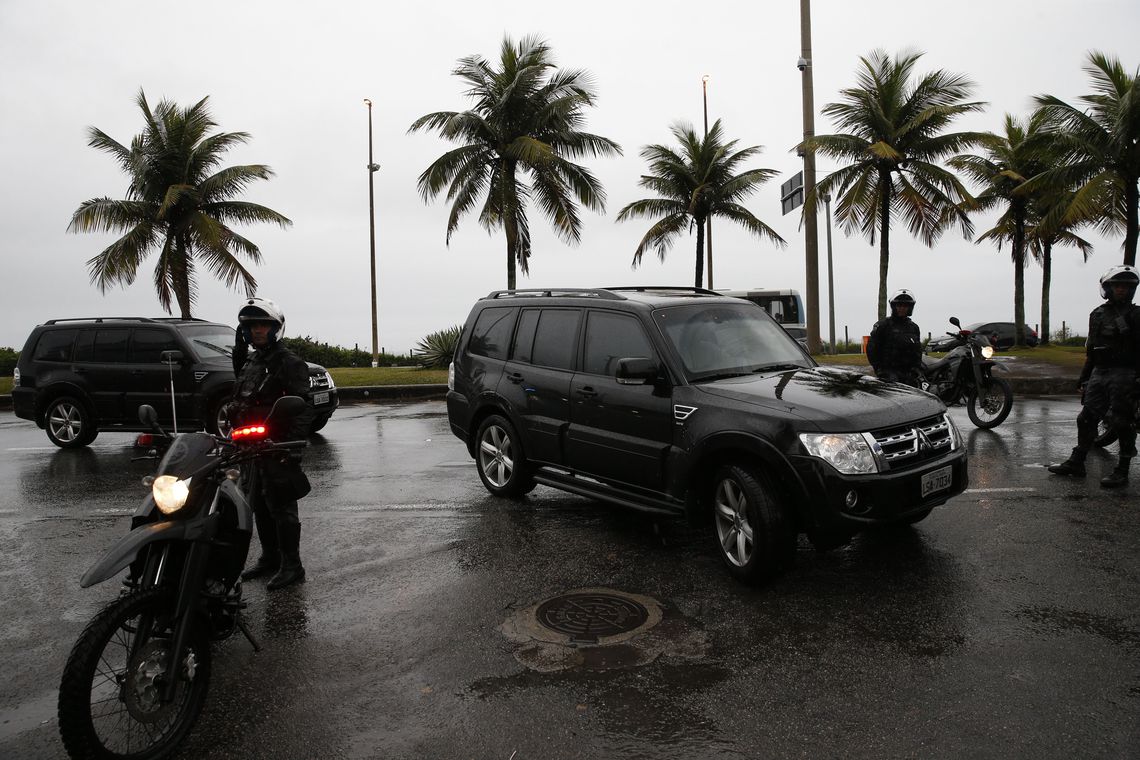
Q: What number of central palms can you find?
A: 2